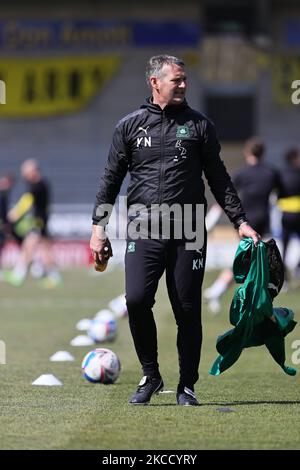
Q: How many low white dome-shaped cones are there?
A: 4